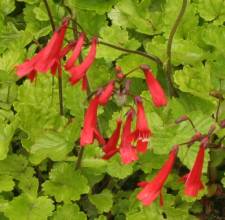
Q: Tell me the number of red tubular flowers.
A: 13